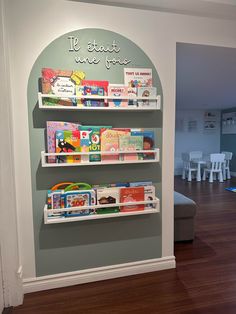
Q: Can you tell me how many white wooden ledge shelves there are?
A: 3